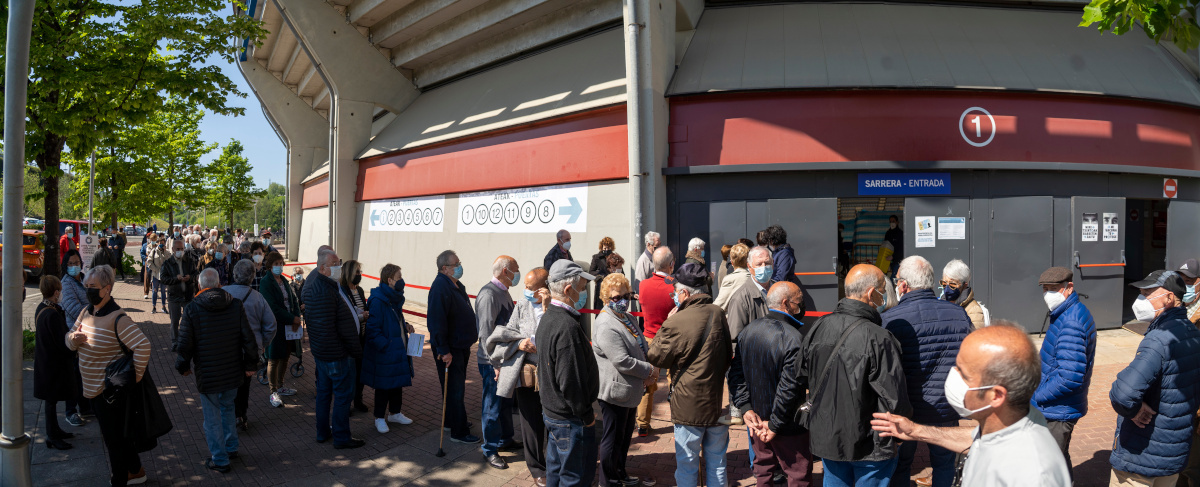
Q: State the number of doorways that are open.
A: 2